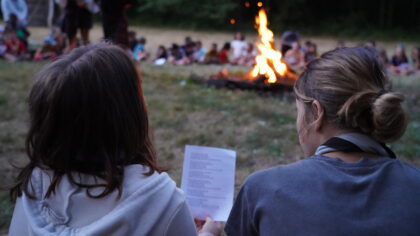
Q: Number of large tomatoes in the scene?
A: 0